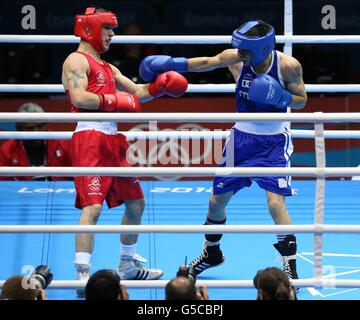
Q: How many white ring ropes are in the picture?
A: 7